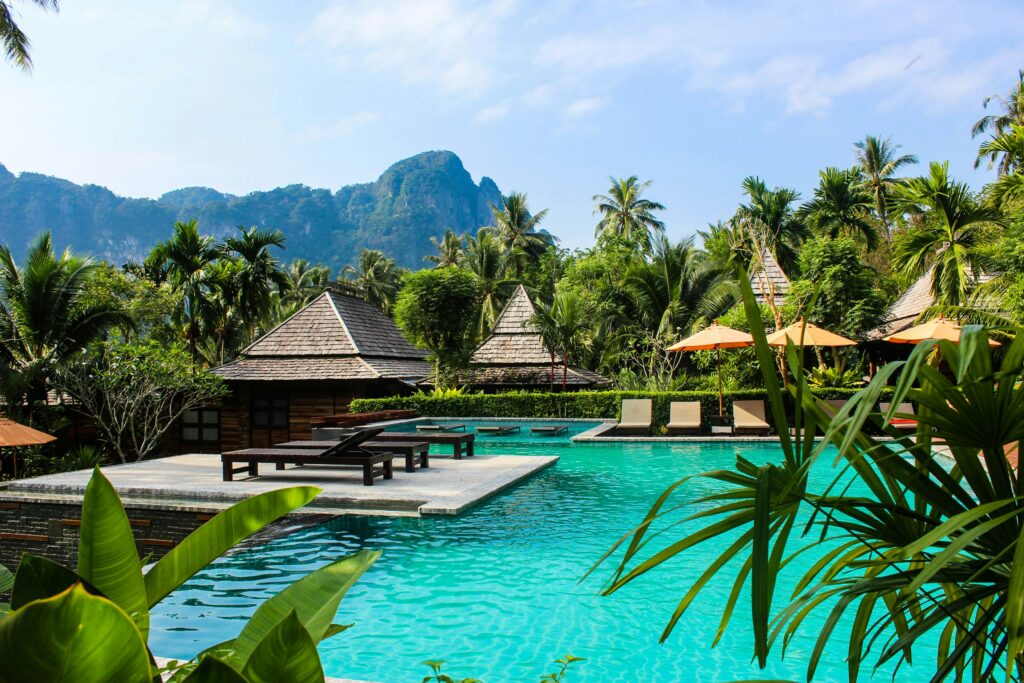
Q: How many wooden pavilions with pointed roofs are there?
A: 4